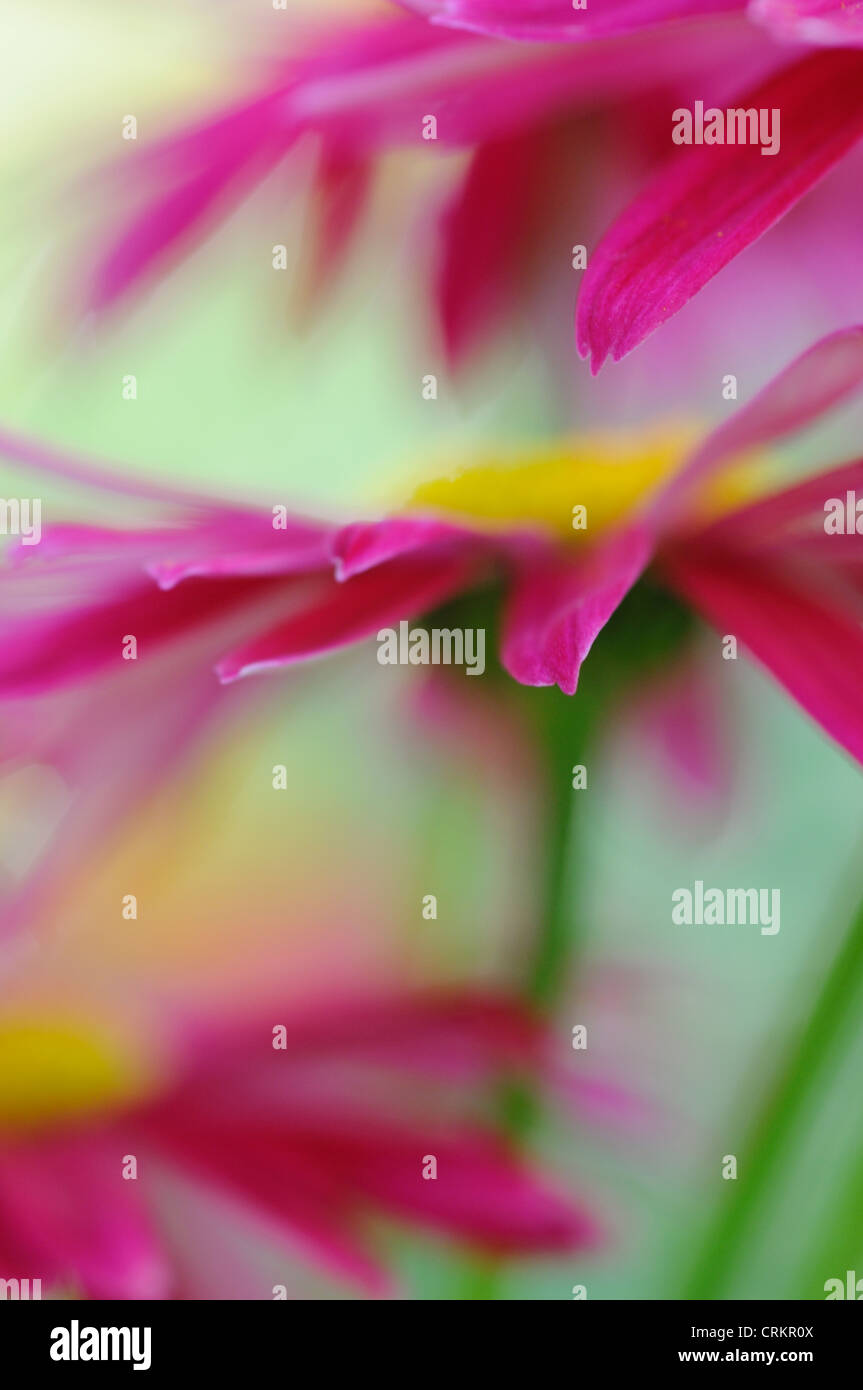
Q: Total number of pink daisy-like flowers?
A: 3